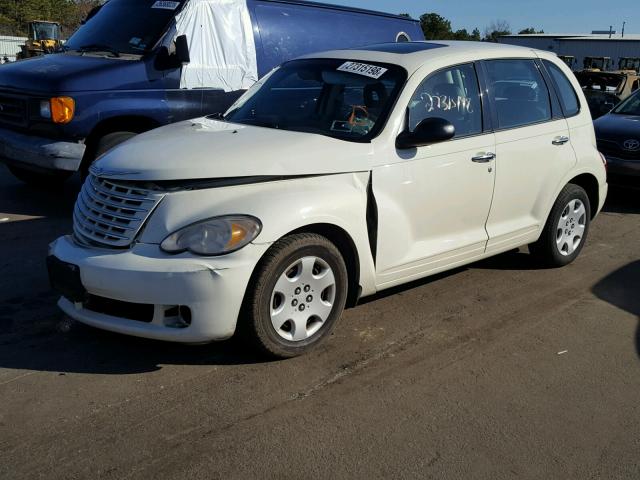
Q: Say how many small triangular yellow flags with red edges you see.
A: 0